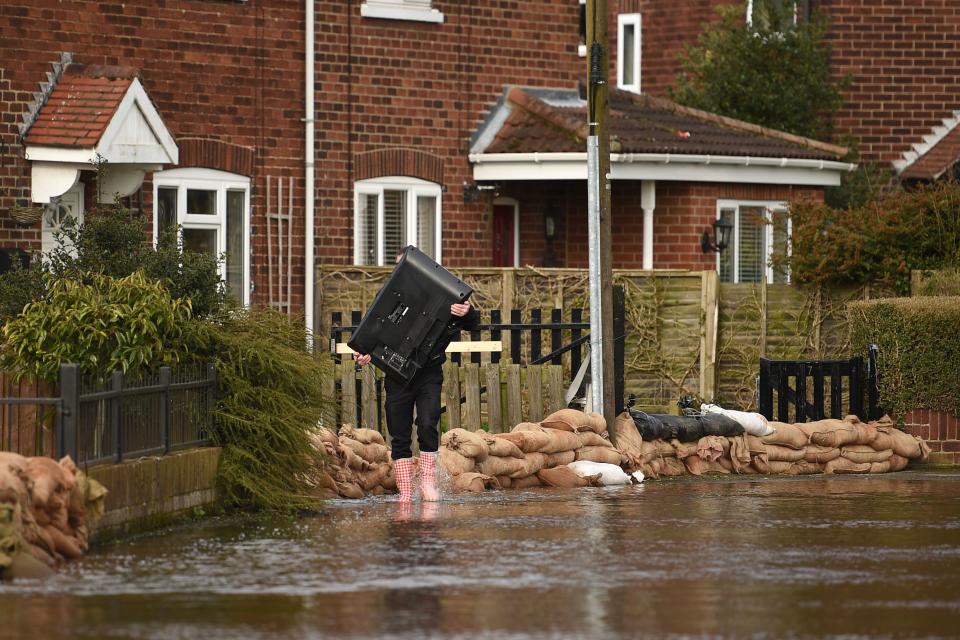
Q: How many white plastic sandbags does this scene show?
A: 2